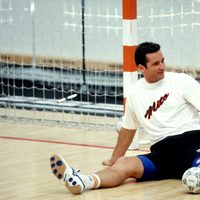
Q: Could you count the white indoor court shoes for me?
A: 1